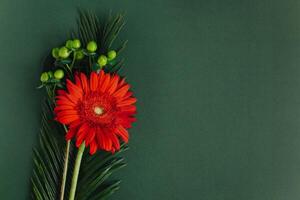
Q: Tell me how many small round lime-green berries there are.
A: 11